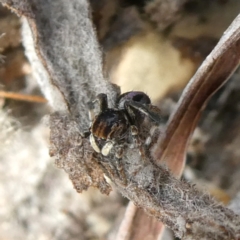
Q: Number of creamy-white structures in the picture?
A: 2